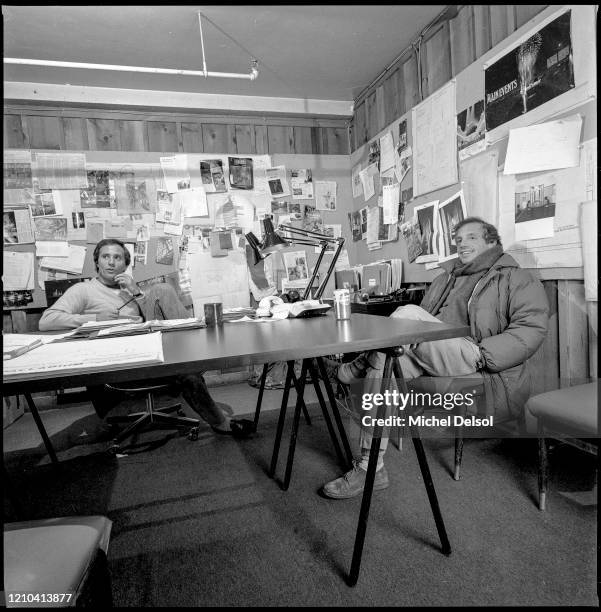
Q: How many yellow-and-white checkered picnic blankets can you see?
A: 0